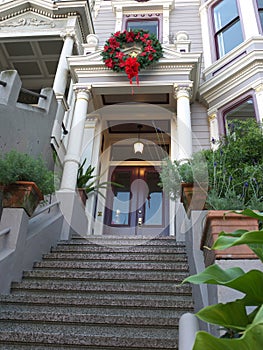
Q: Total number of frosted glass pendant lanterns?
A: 1